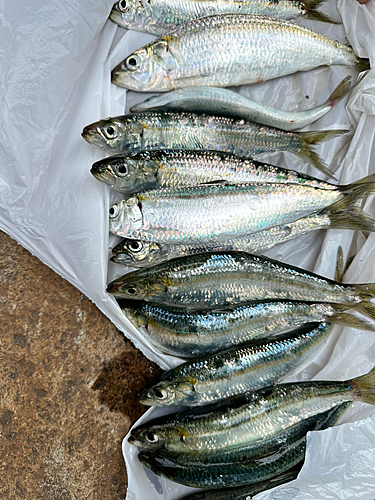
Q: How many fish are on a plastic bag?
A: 13